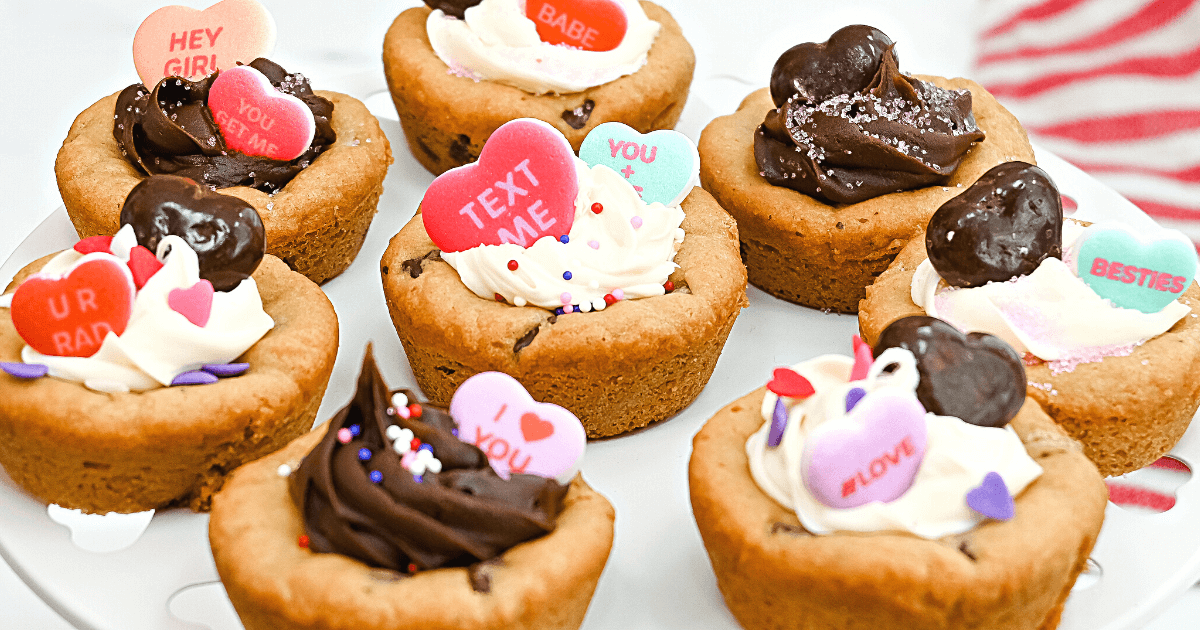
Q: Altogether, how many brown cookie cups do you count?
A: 8